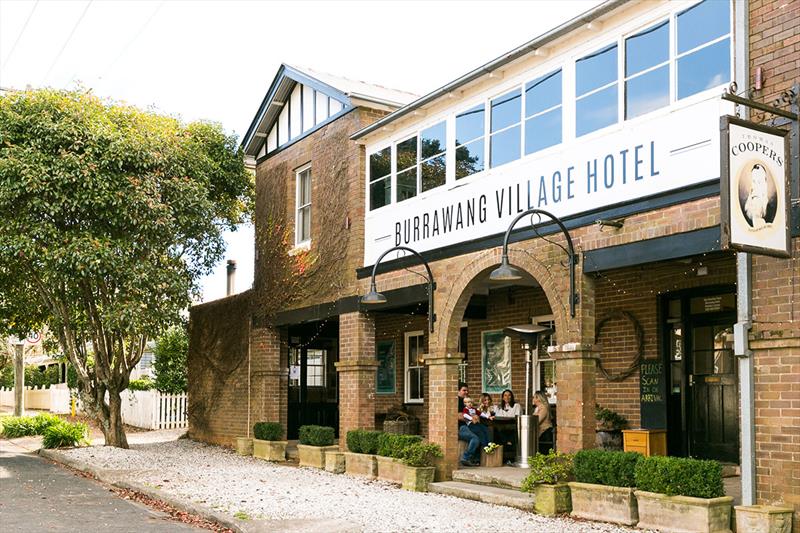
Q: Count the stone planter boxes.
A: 11